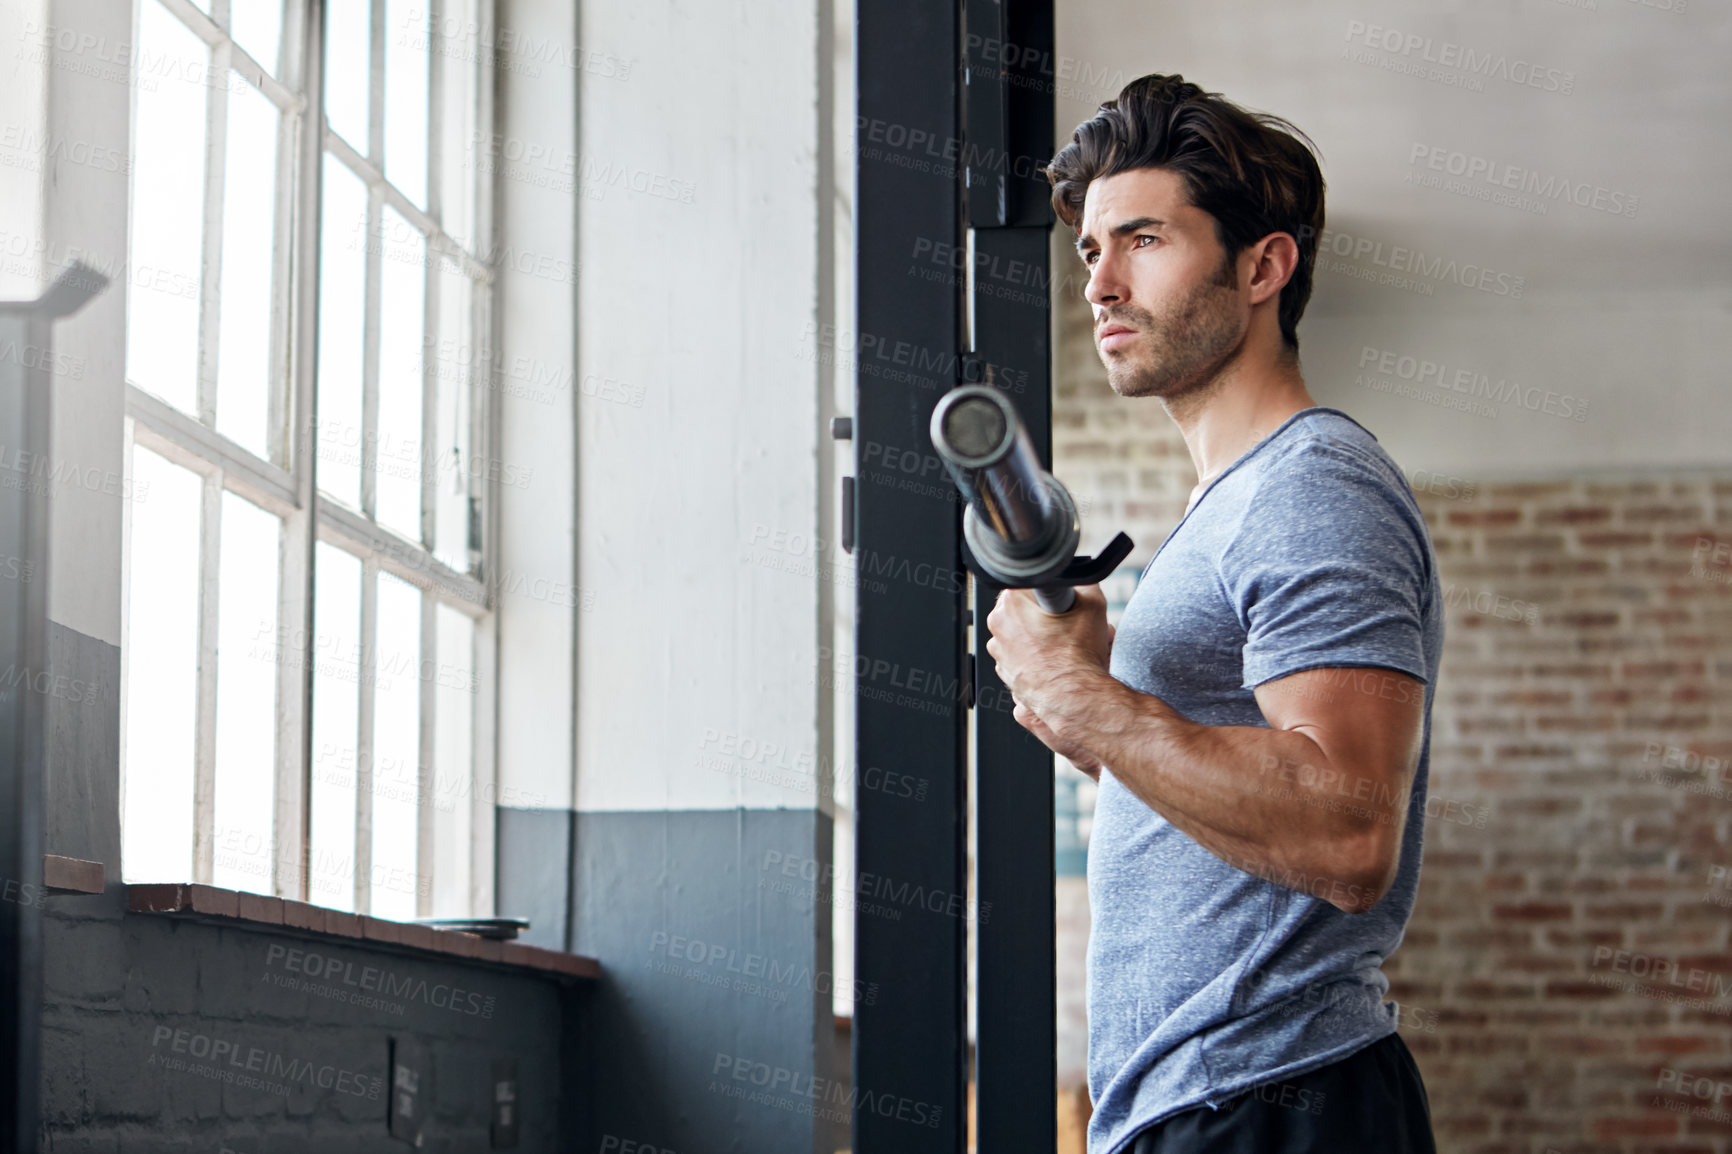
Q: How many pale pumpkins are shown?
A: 0